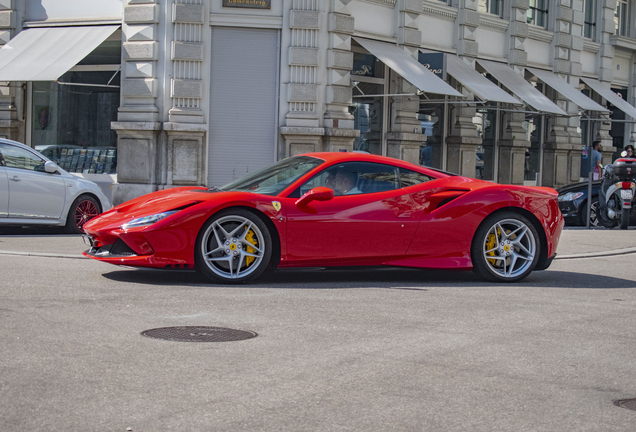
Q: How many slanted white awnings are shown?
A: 6